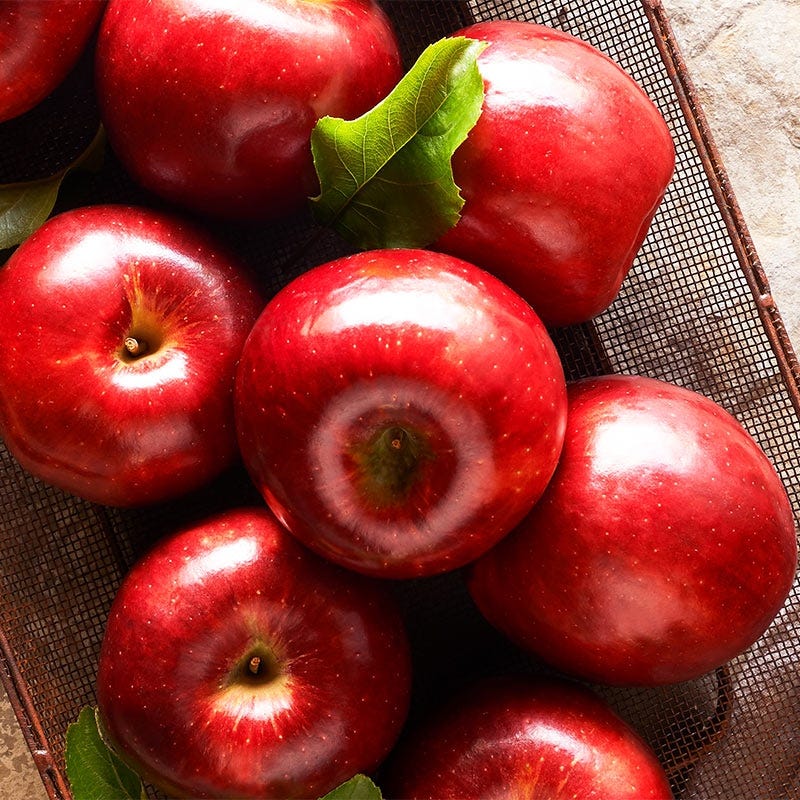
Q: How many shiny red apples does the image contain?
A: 8